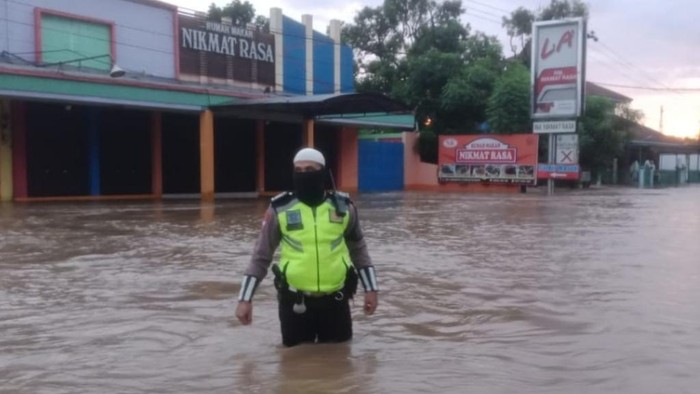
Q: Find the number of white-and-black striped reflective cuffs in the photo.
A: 2